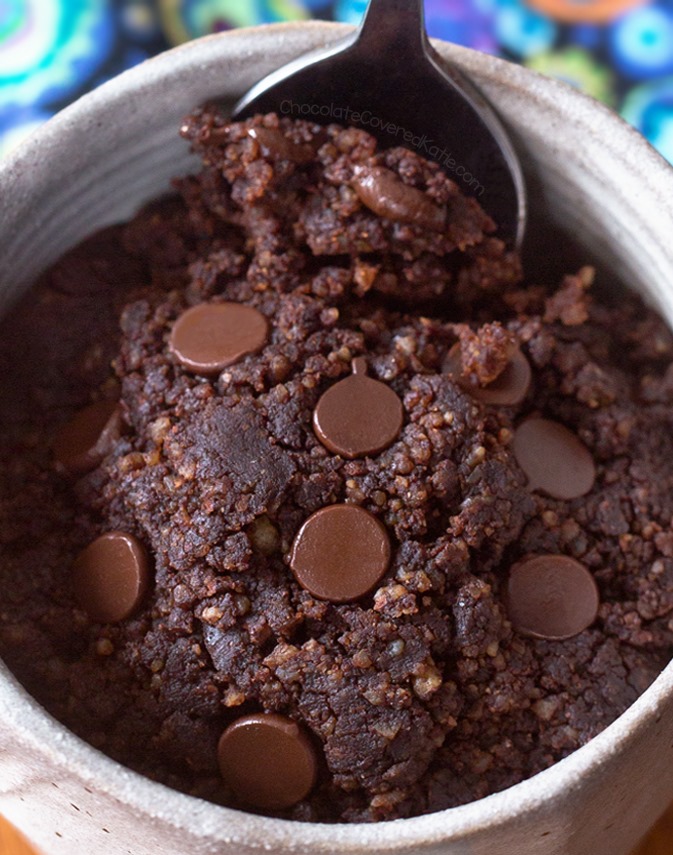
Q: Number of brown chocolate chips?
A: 9